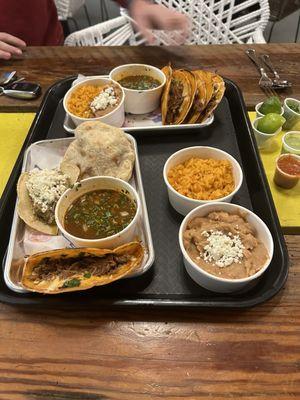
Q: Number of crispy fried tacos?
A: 4